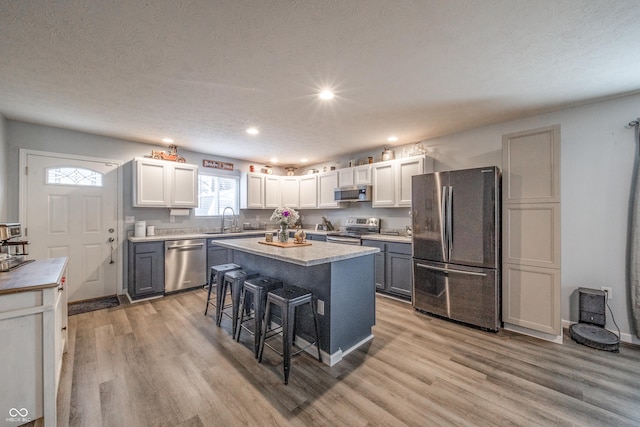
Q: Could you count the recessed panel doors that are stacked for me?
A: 3